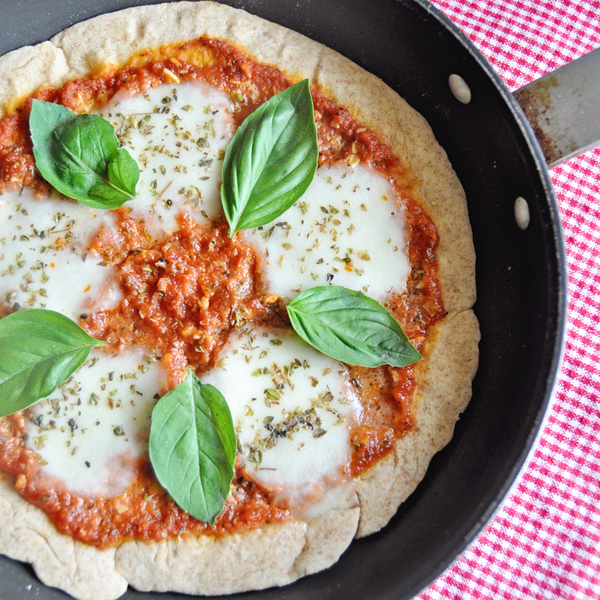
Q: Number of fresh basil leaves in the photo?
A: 5